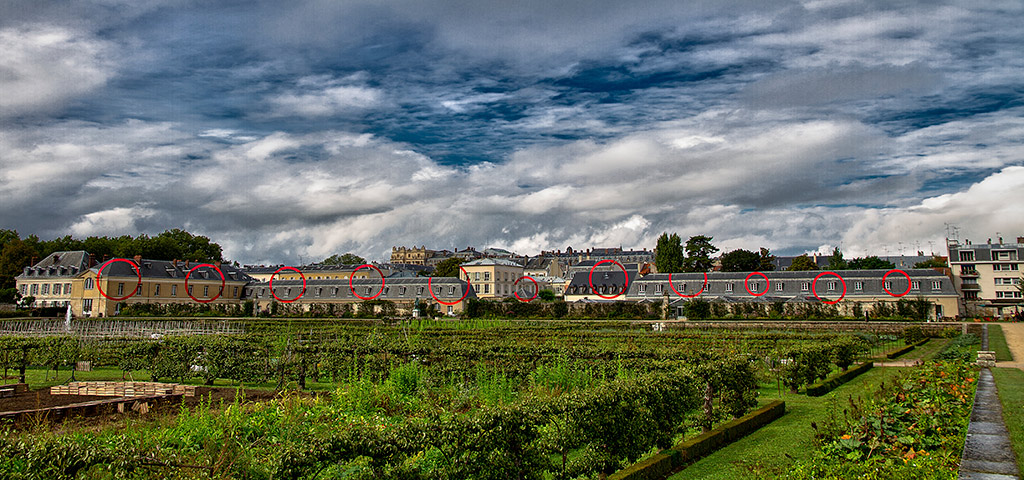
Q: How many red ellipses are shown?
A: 11